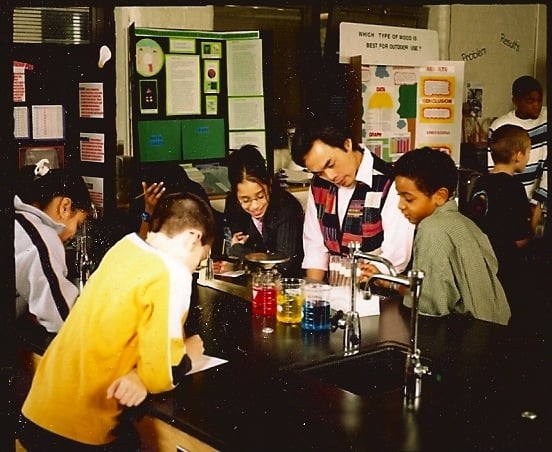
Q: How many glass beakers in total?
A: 3